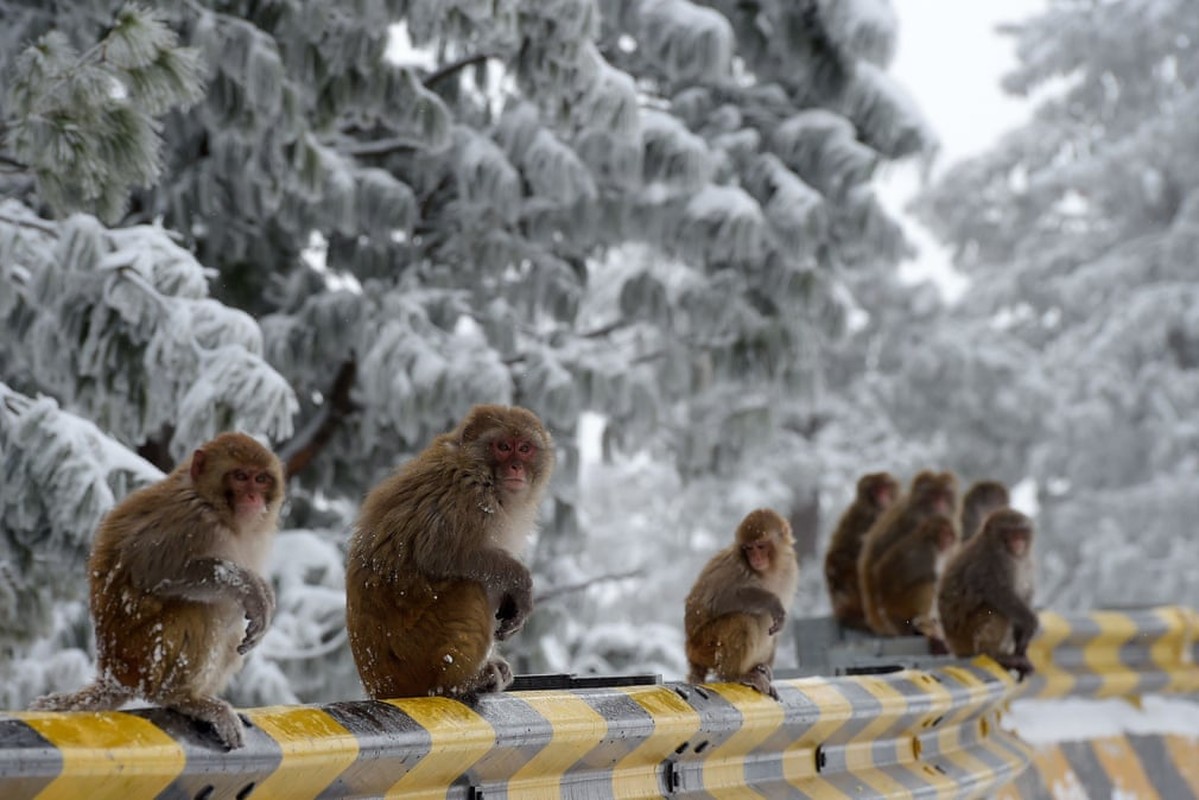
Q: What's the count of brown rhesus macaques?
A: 8